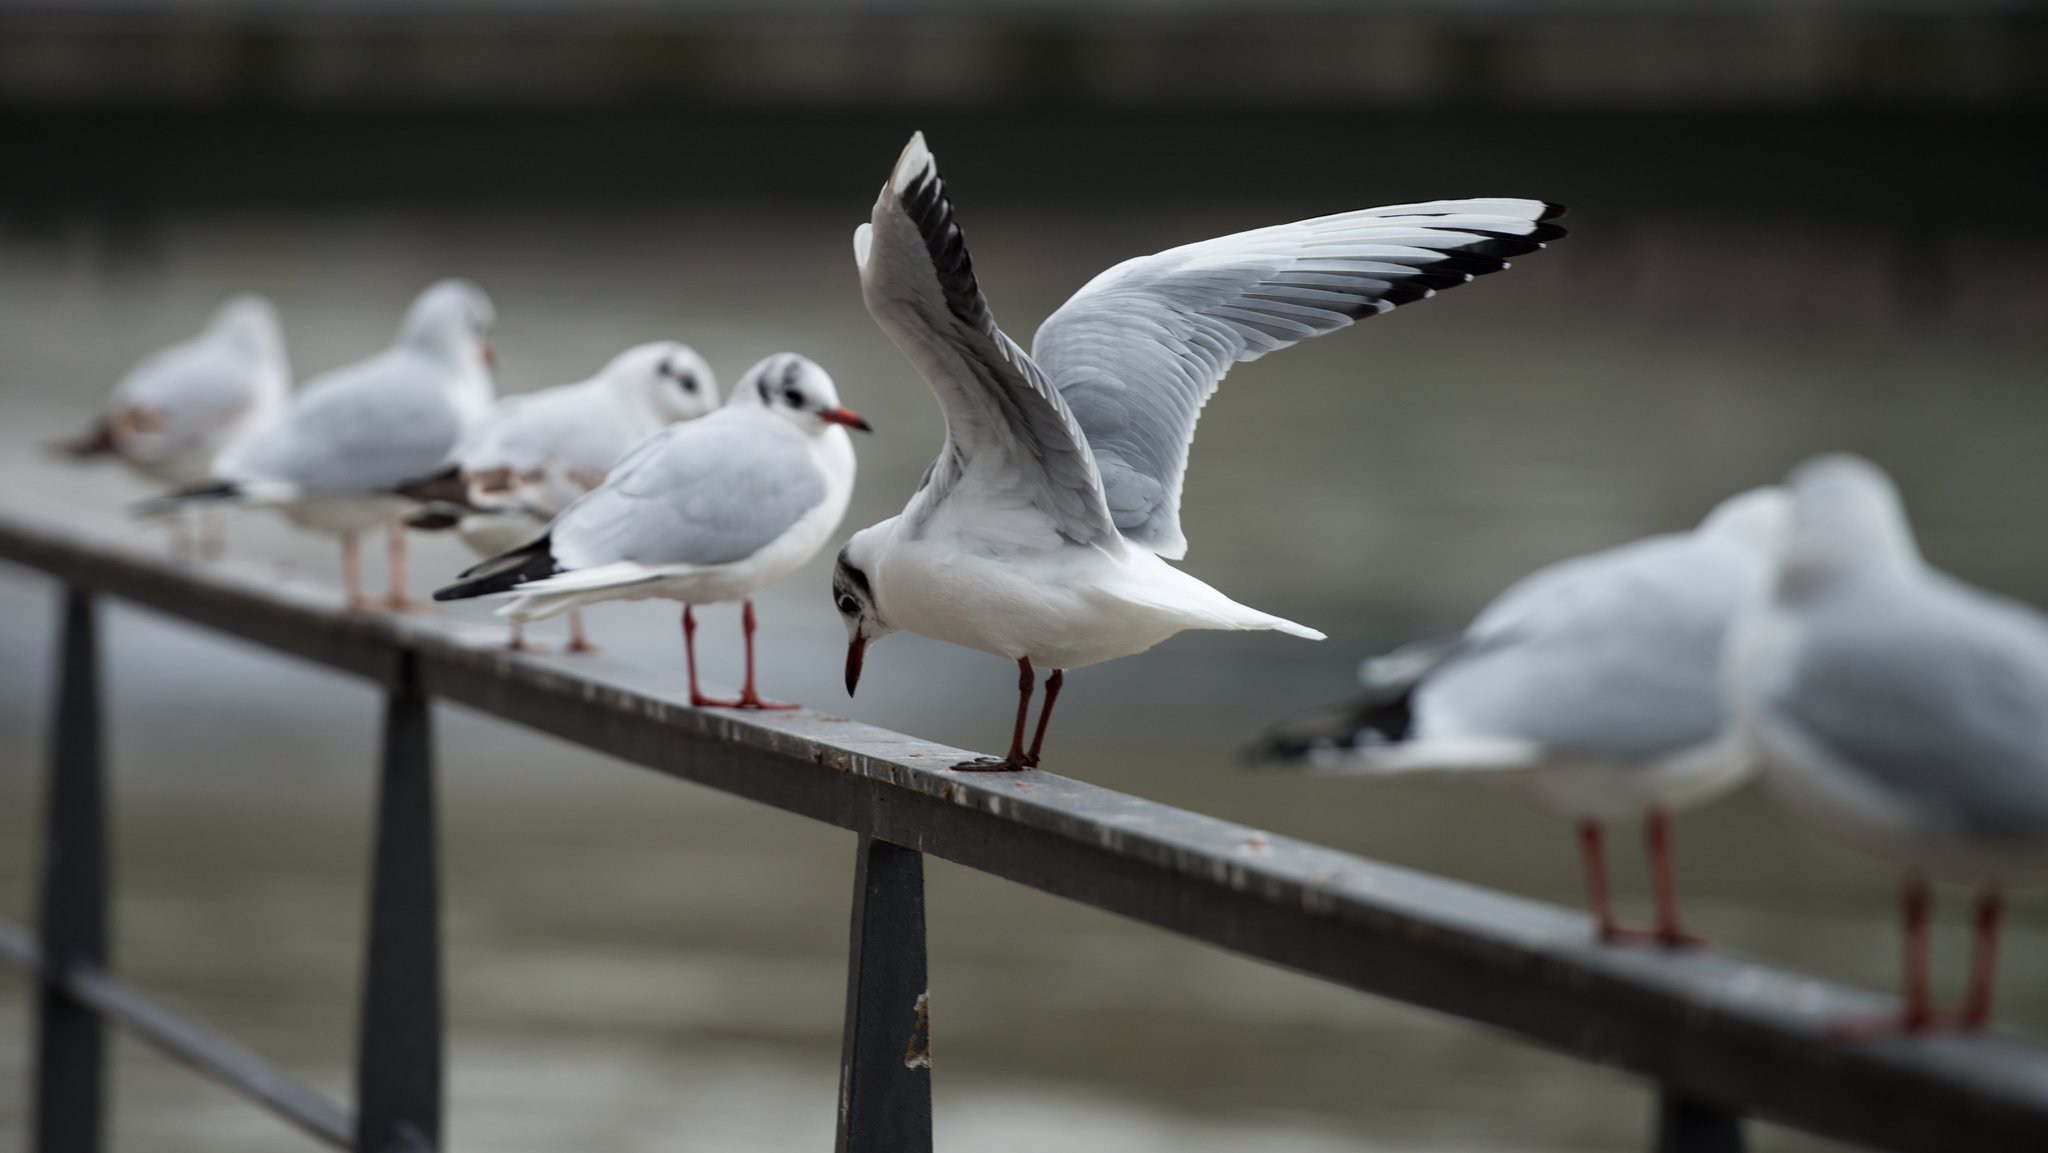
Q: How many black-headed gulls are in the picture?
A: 7